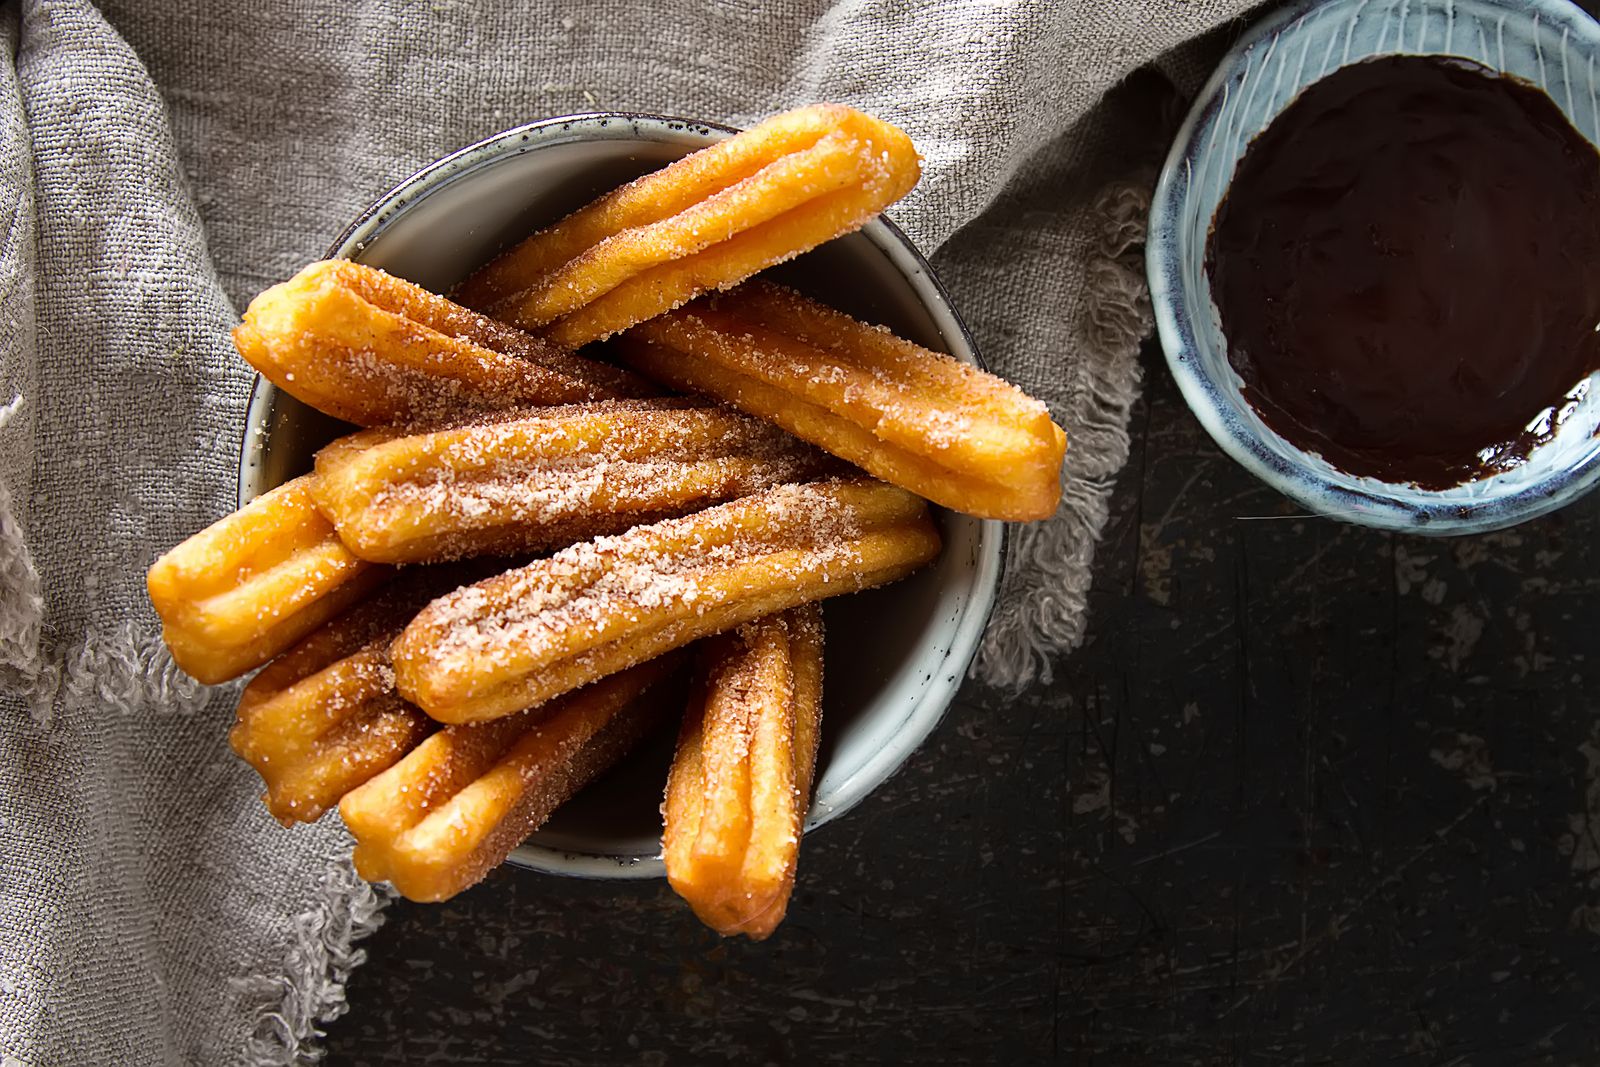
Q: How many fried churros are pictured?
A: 9